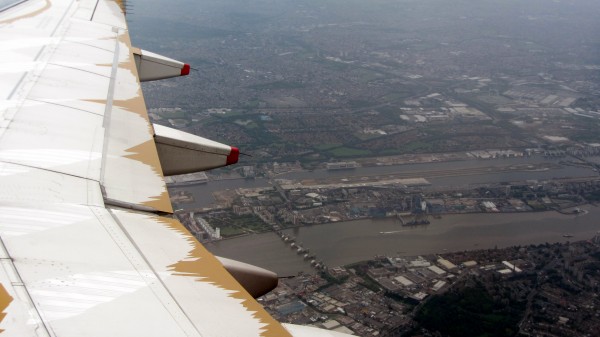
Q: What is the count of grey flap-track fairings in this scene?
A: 3